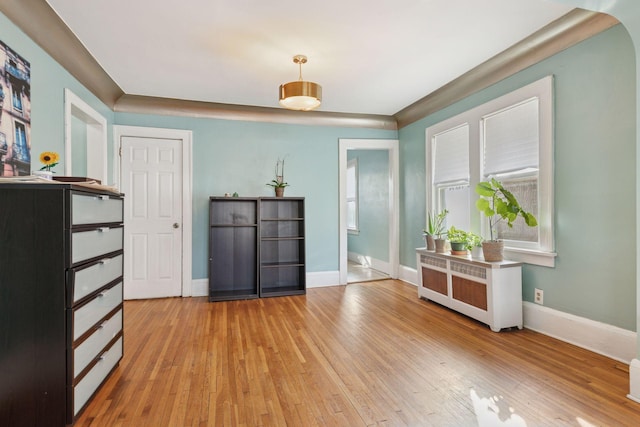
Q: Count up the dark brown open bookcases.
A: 2